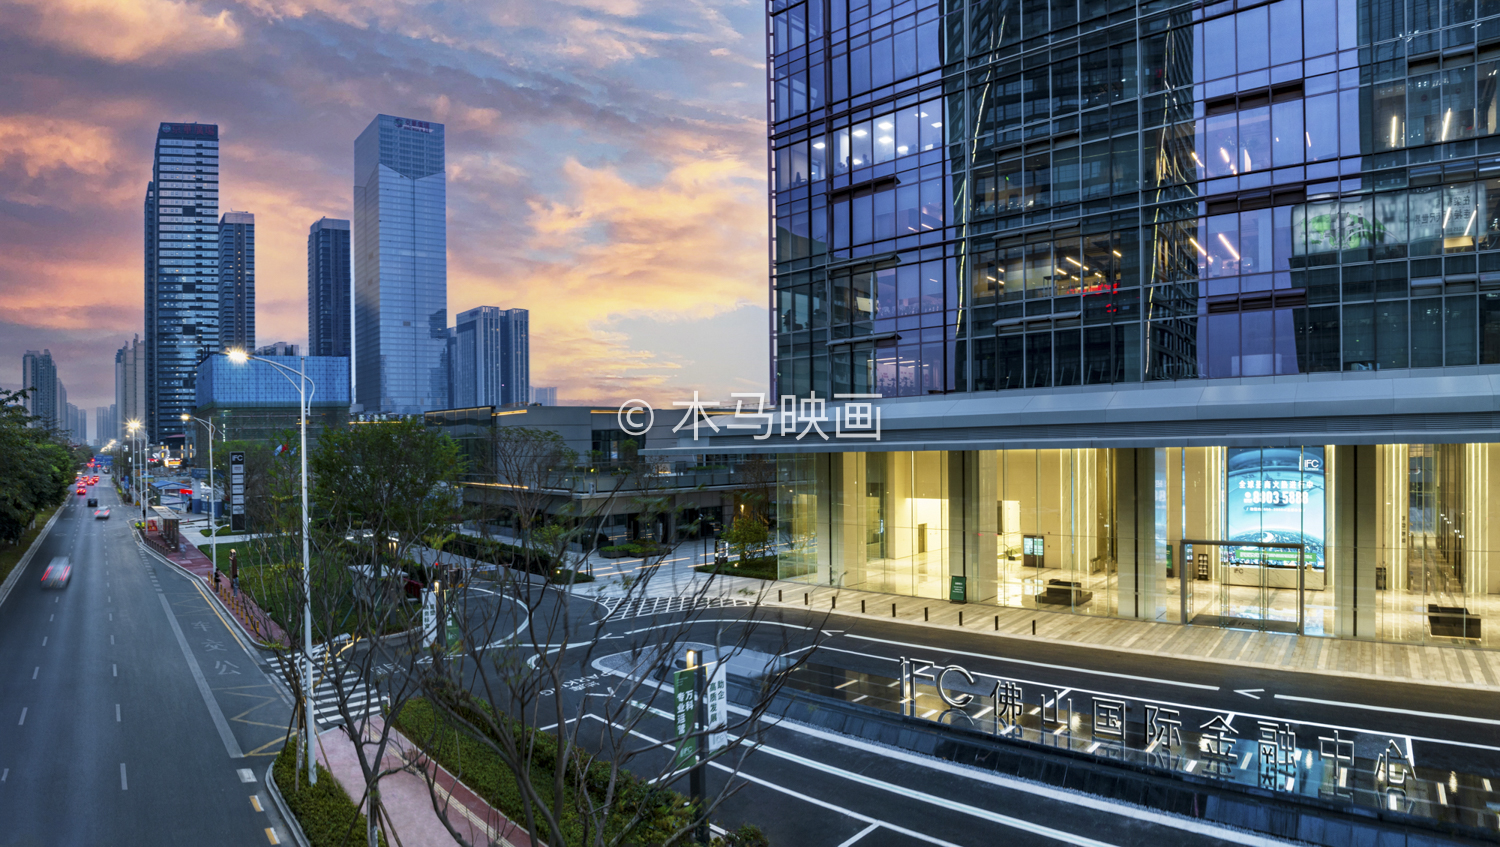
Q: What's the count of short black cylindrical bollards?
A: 9